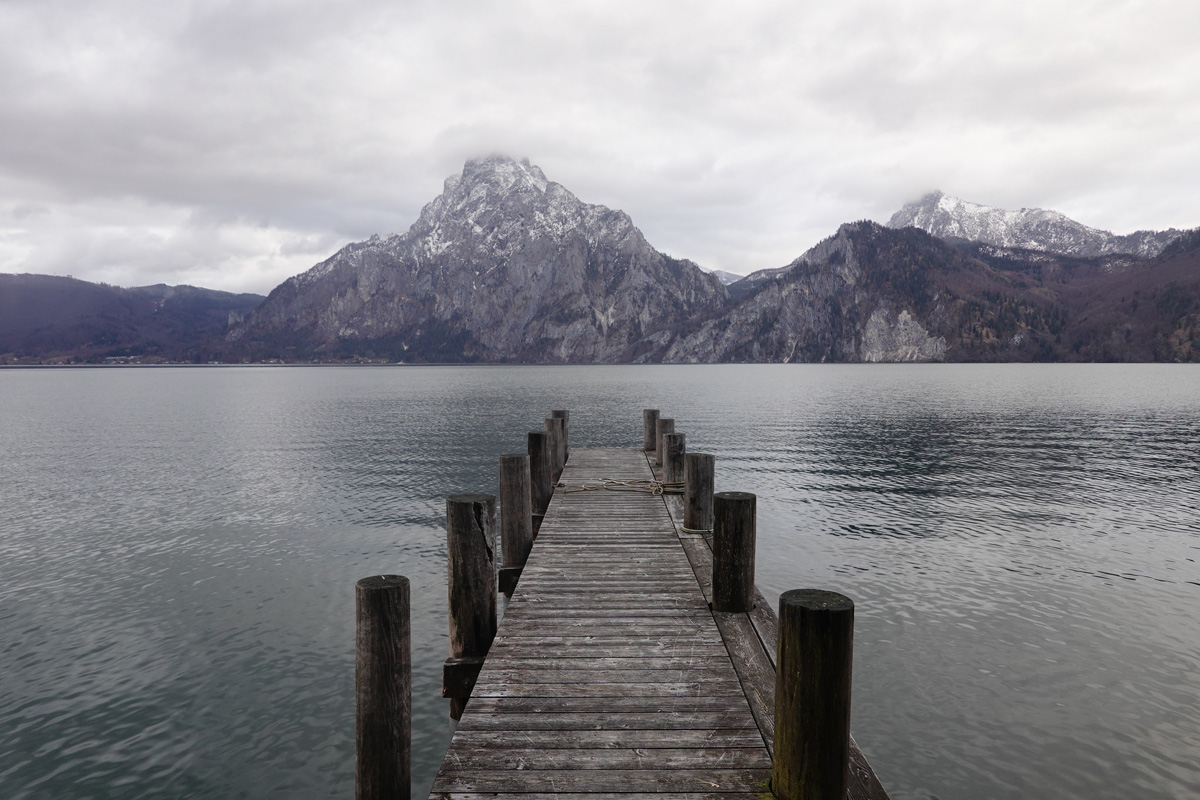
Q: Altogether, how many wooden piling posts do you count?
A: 12